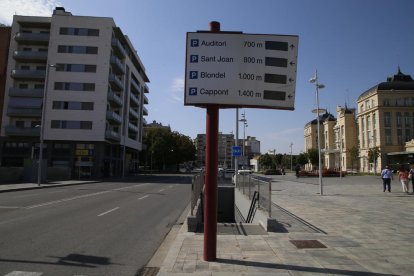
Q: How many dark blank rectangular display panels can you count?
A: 4